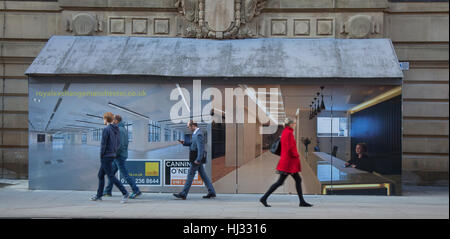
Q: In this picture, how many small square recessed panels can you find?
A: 6